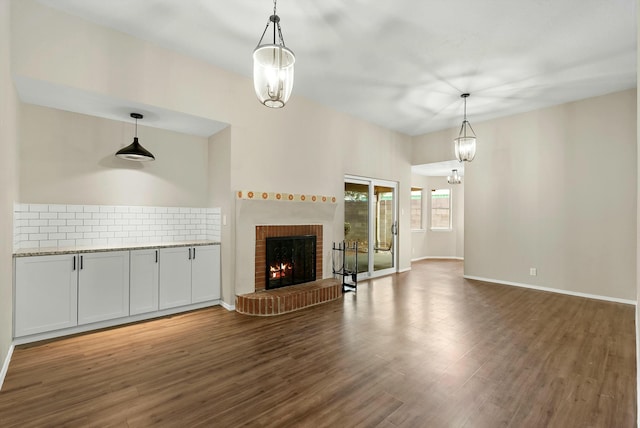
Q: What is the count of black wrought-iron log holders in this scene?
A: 1